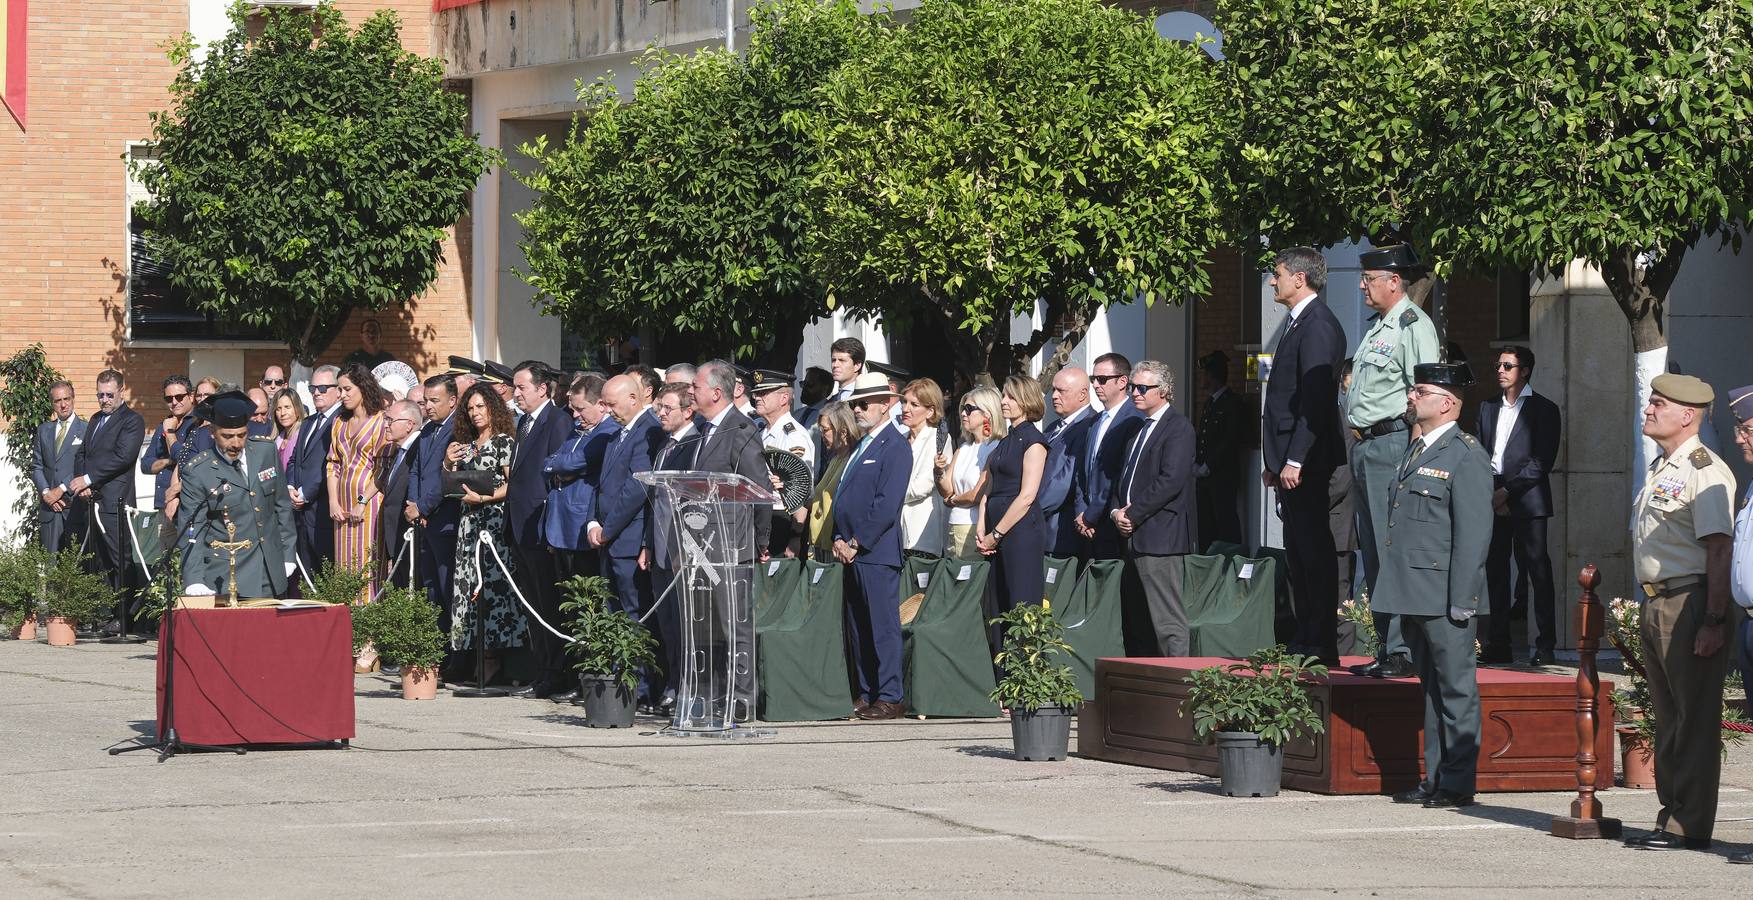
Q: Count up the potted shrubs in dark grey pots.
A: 3